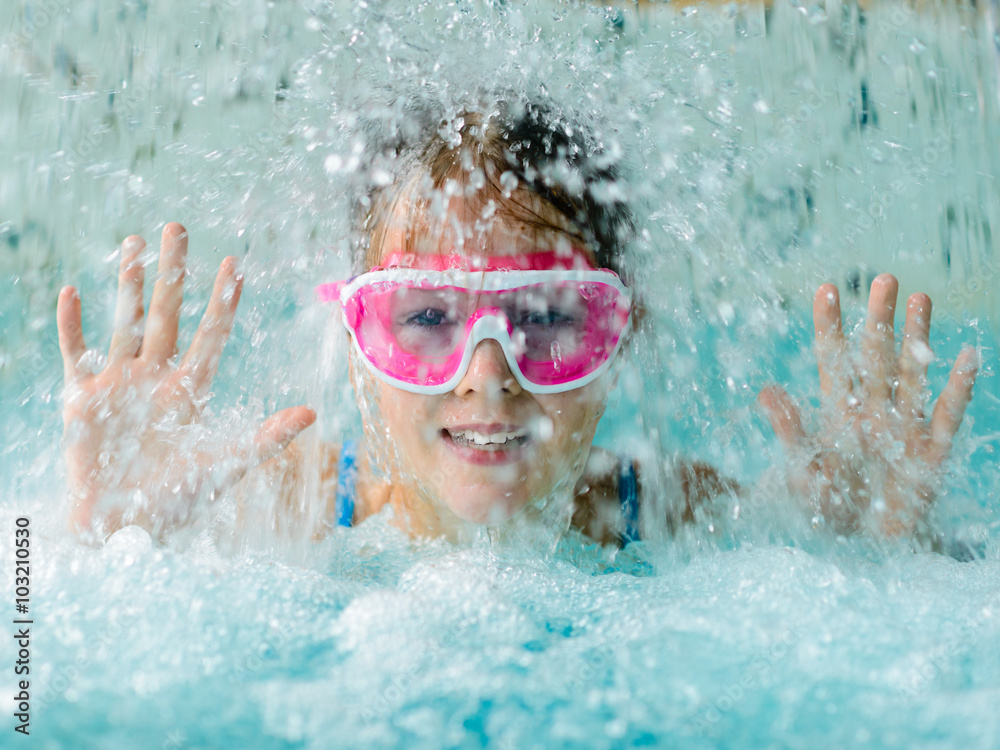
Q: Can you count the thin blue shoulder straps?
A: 2